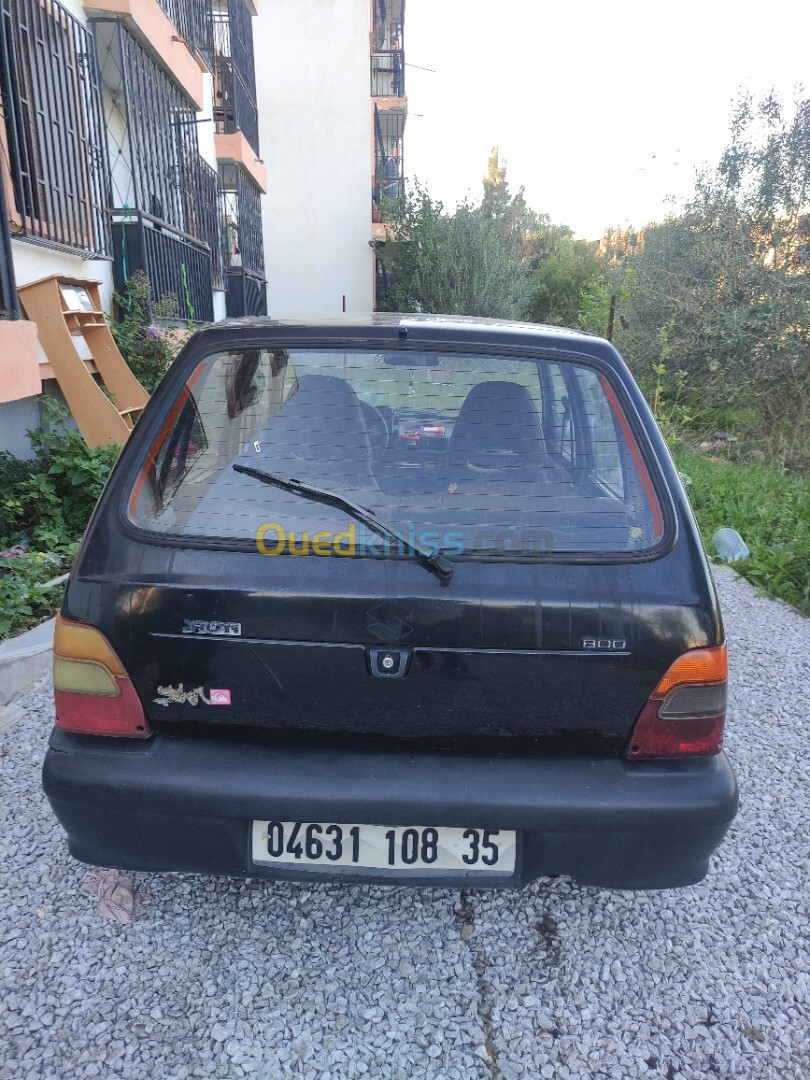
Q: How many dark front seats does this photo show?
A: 2